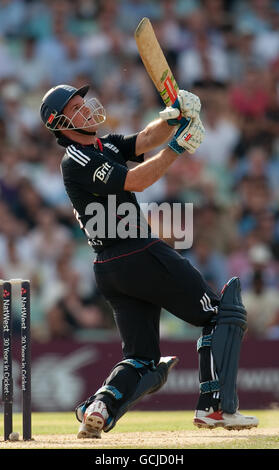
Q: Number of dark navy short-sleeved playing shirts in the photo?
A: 1